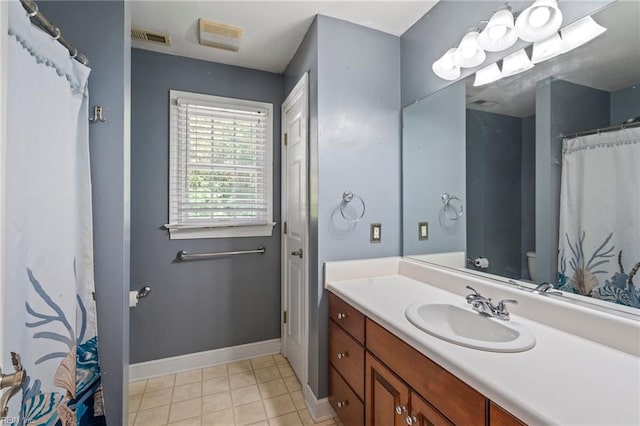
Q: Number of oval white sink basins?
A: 1